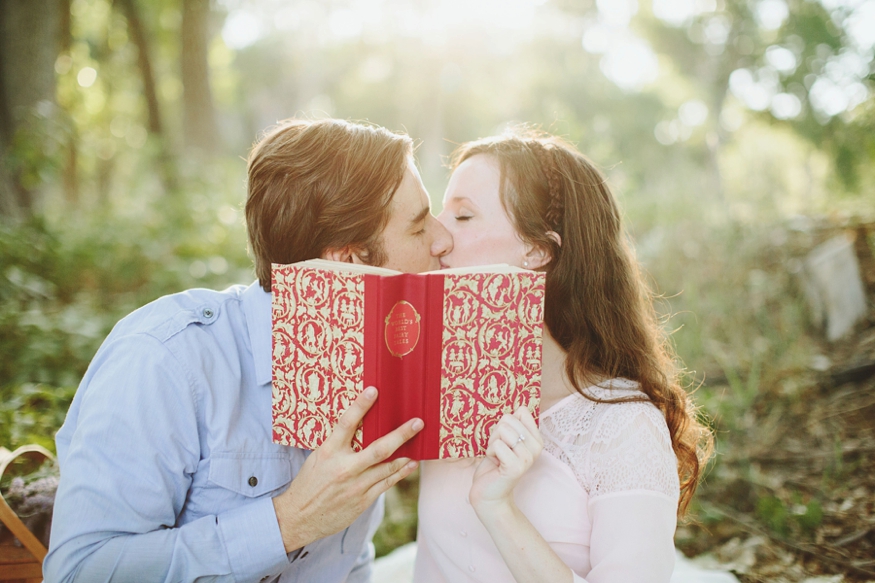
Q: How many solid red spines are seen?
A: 1